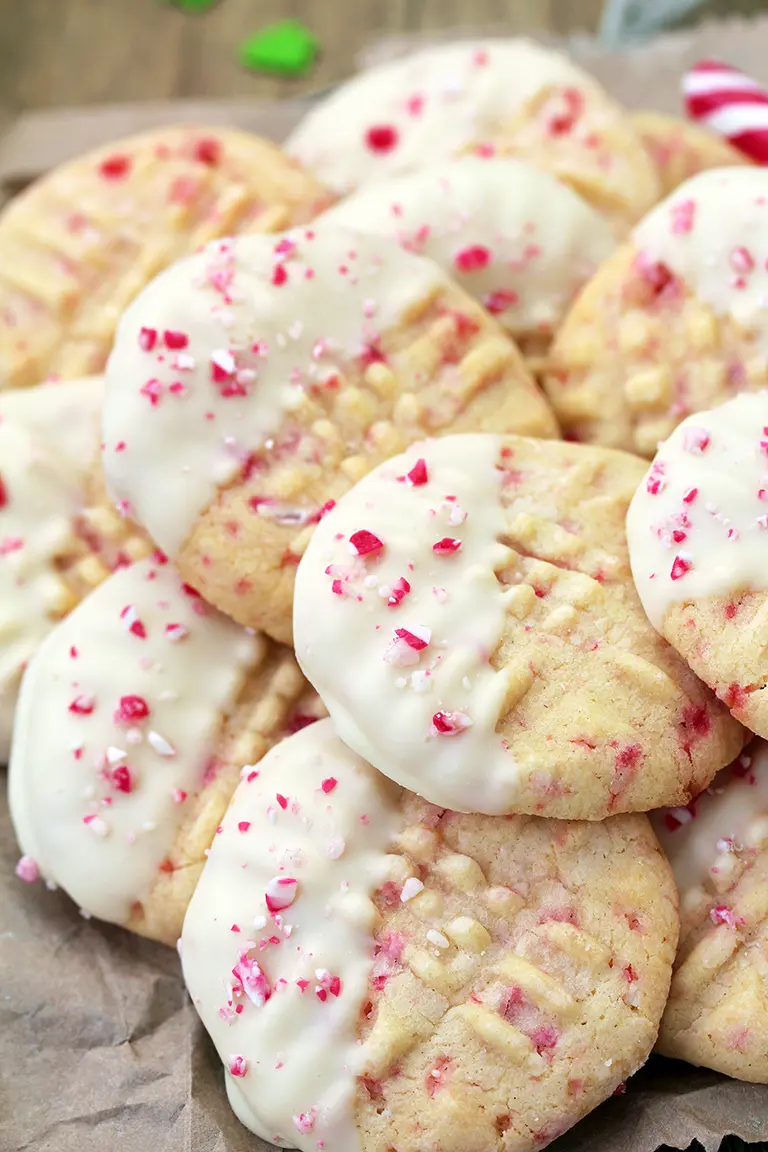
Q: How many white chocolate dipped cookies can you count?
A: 10